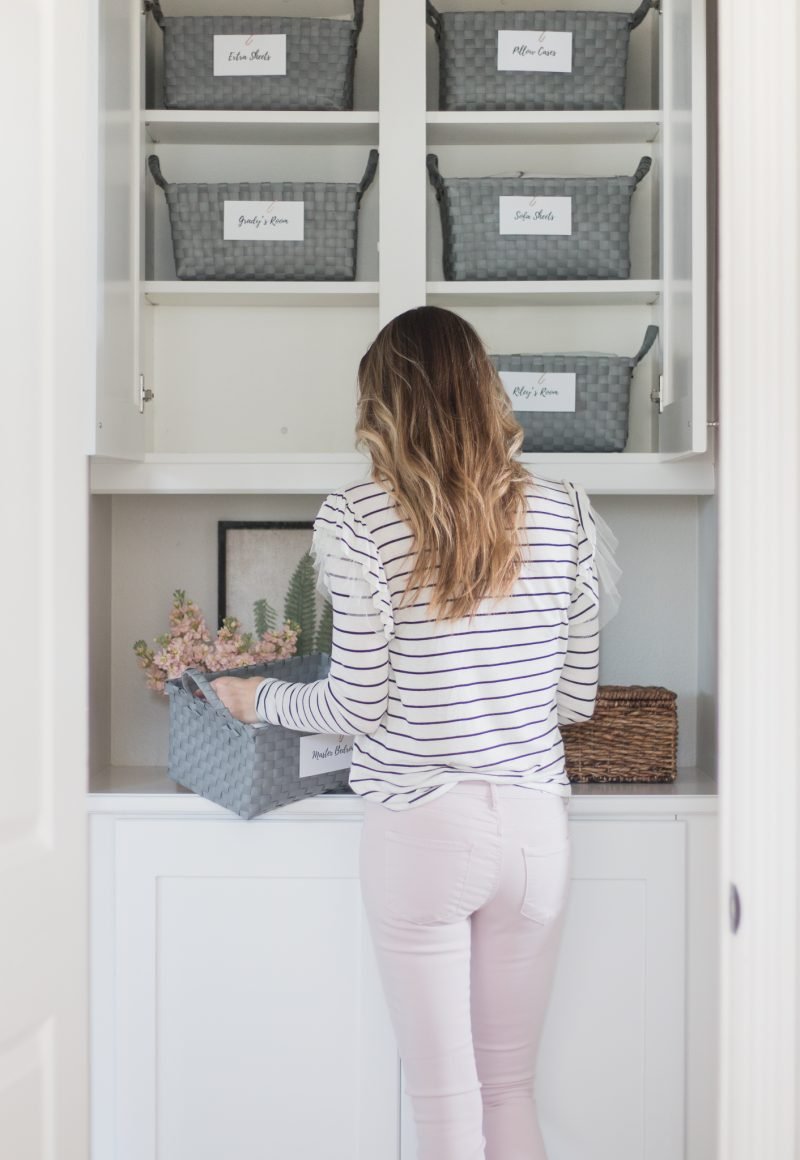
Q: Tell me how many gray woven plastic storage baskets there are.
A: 6